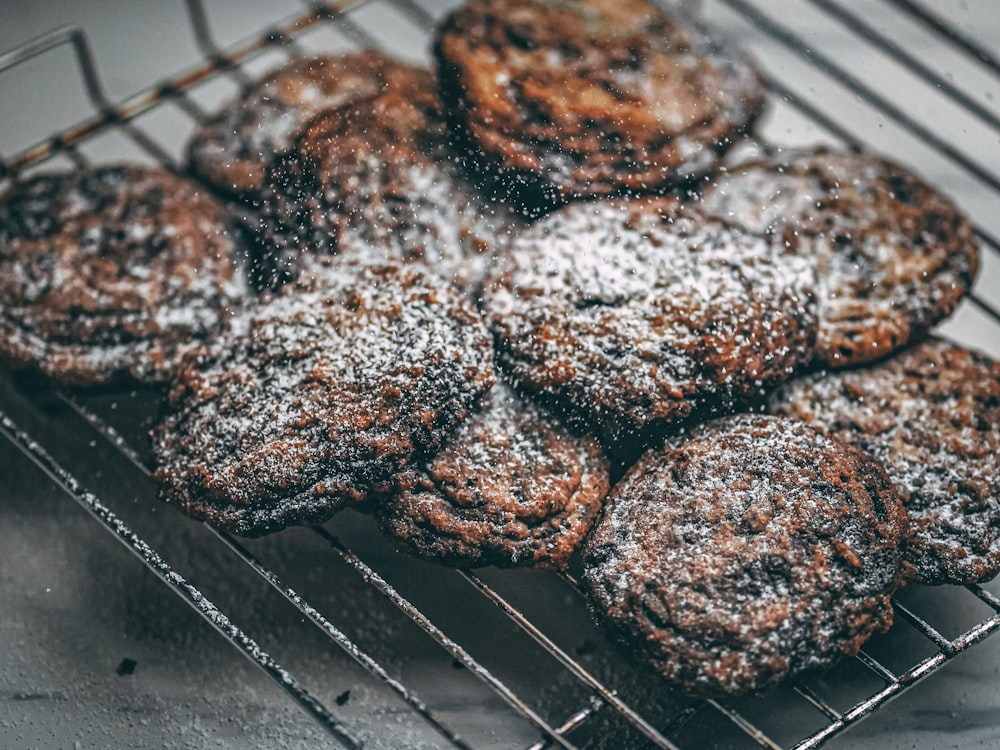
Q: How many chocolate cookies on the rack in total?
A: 10